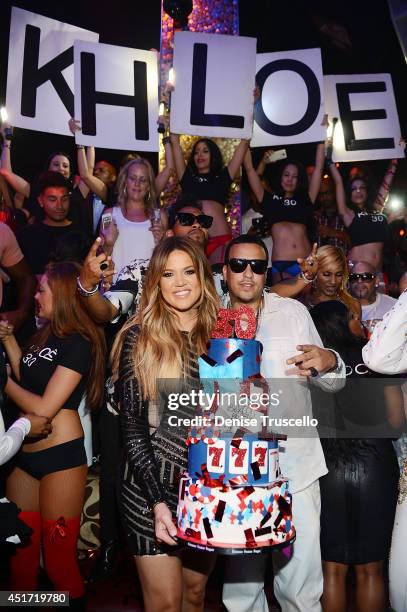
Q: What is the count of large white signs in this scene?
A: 5